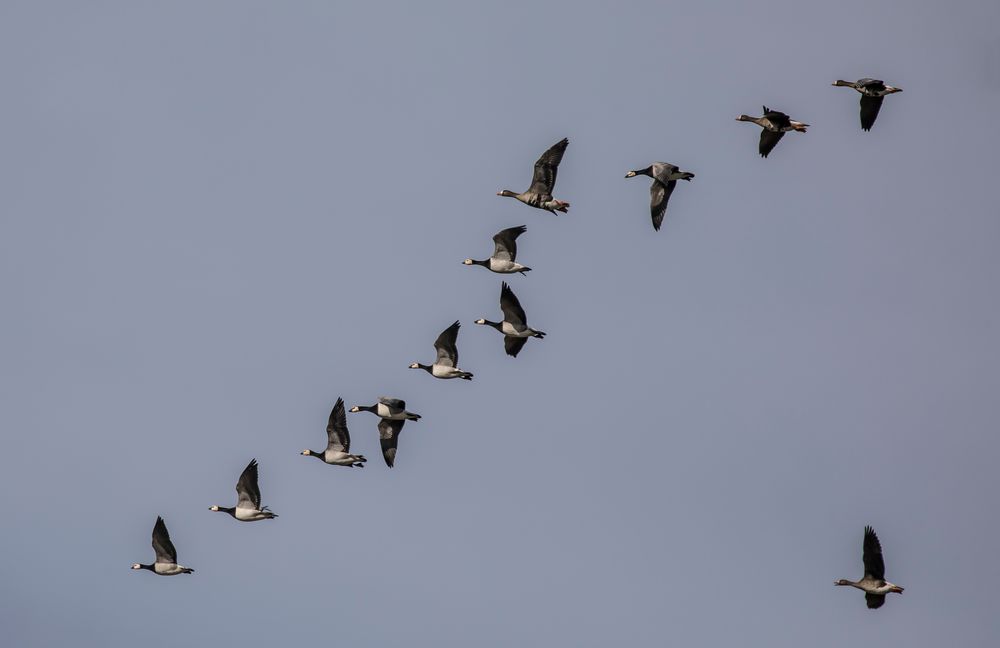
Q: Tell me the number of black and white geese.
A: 8